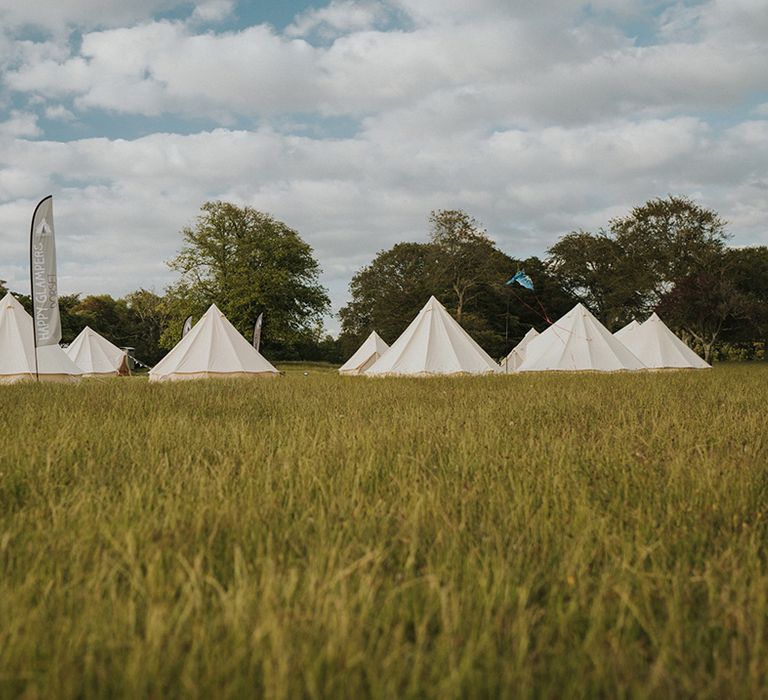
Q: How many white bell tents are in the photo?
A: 9